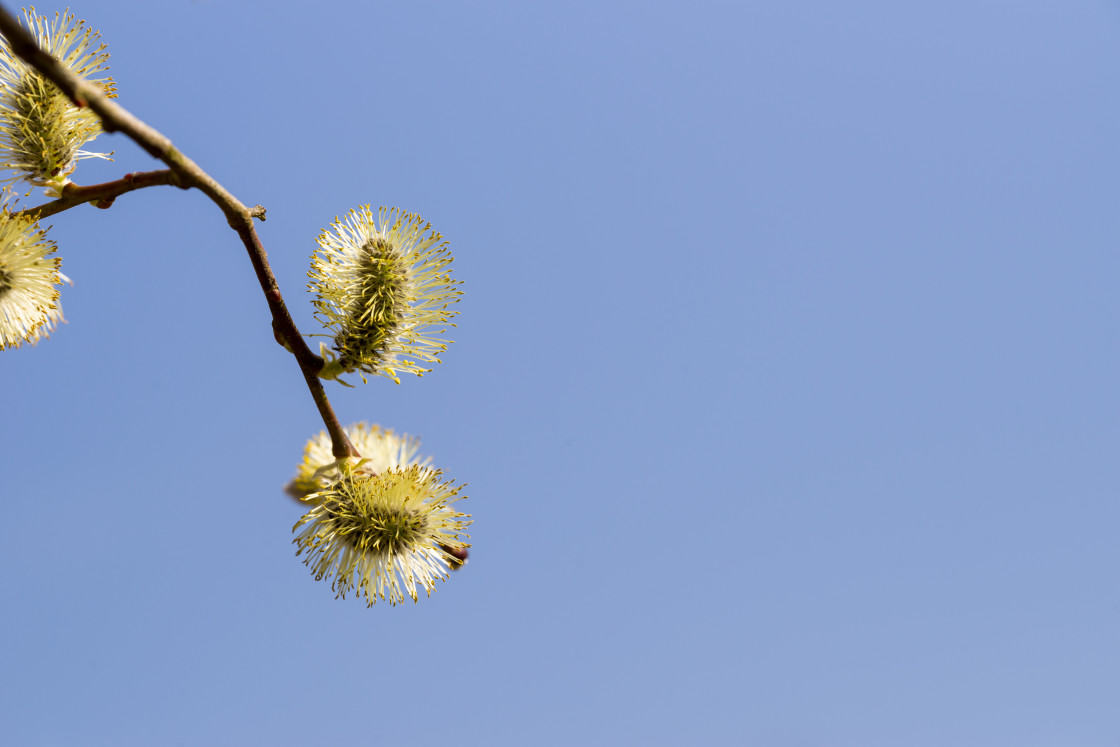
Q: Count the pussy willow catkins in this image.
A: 5